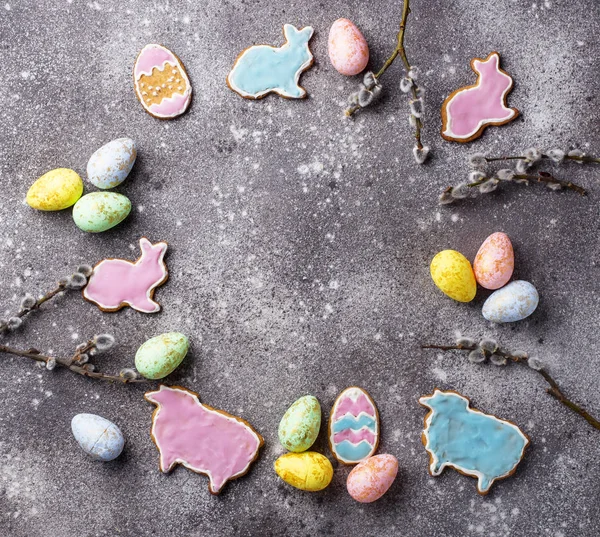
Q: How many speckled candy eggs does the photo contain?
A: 12